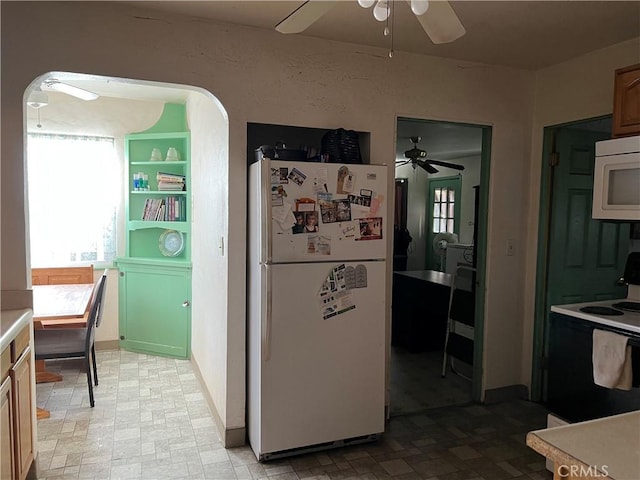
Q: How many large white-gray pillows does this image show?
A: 0